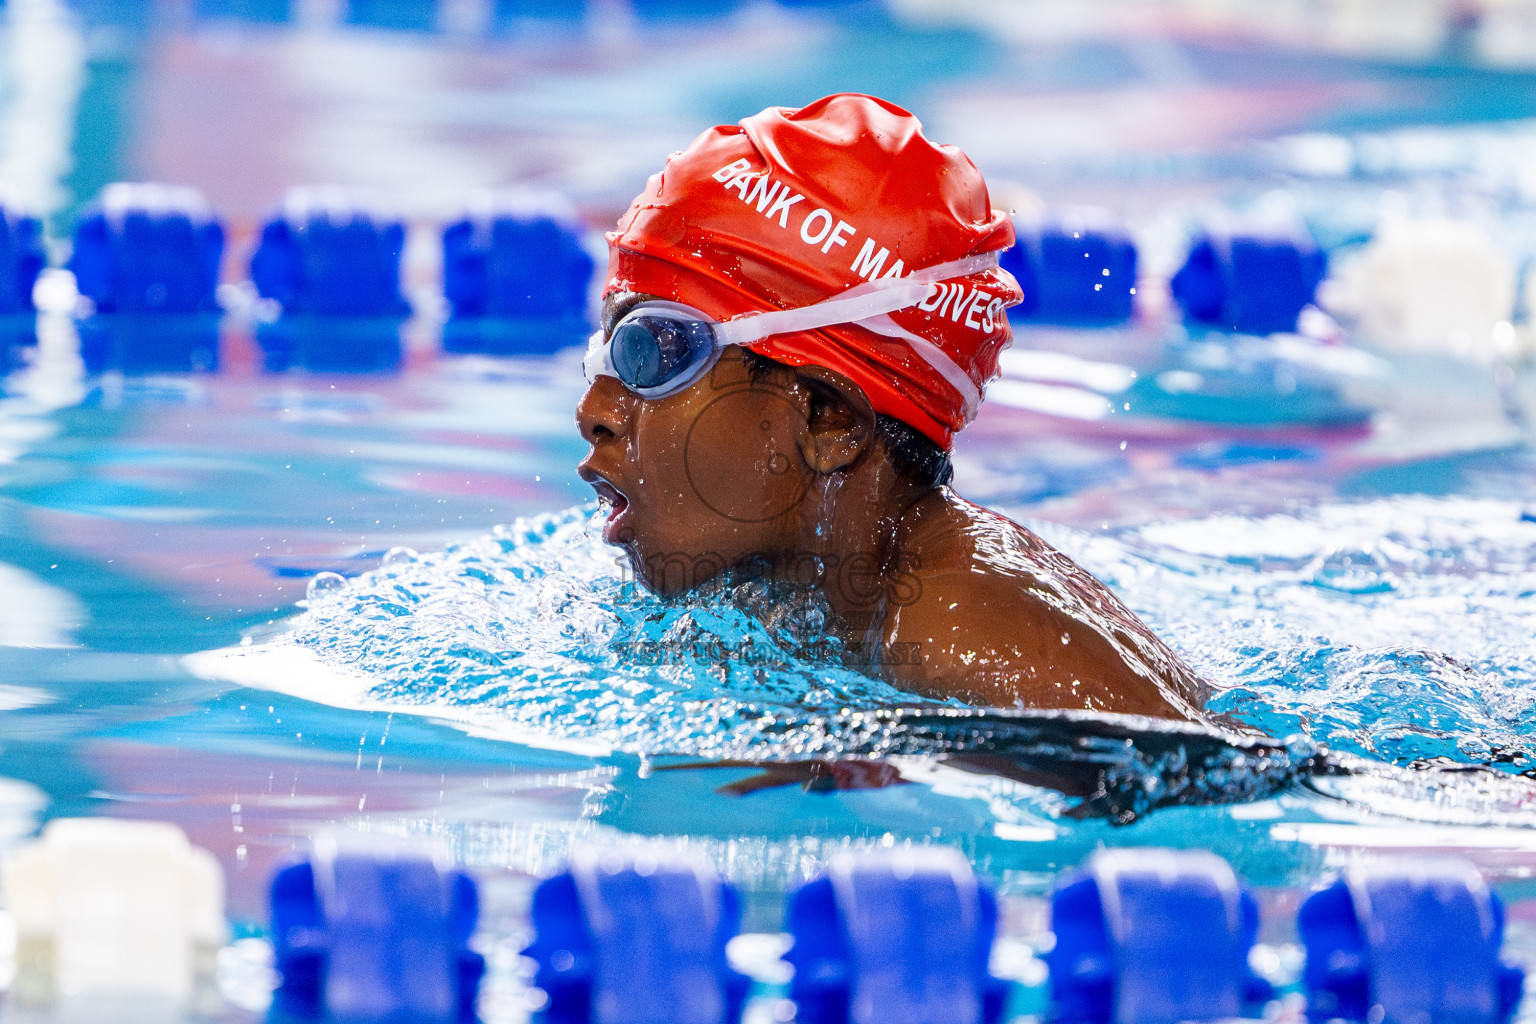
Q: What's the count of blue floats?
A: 11